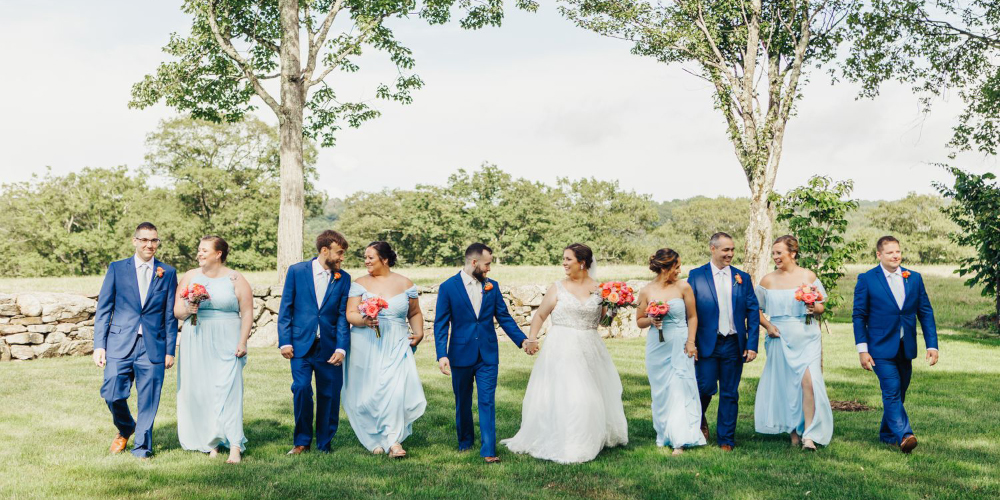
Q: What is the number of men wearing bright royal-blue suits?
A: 5